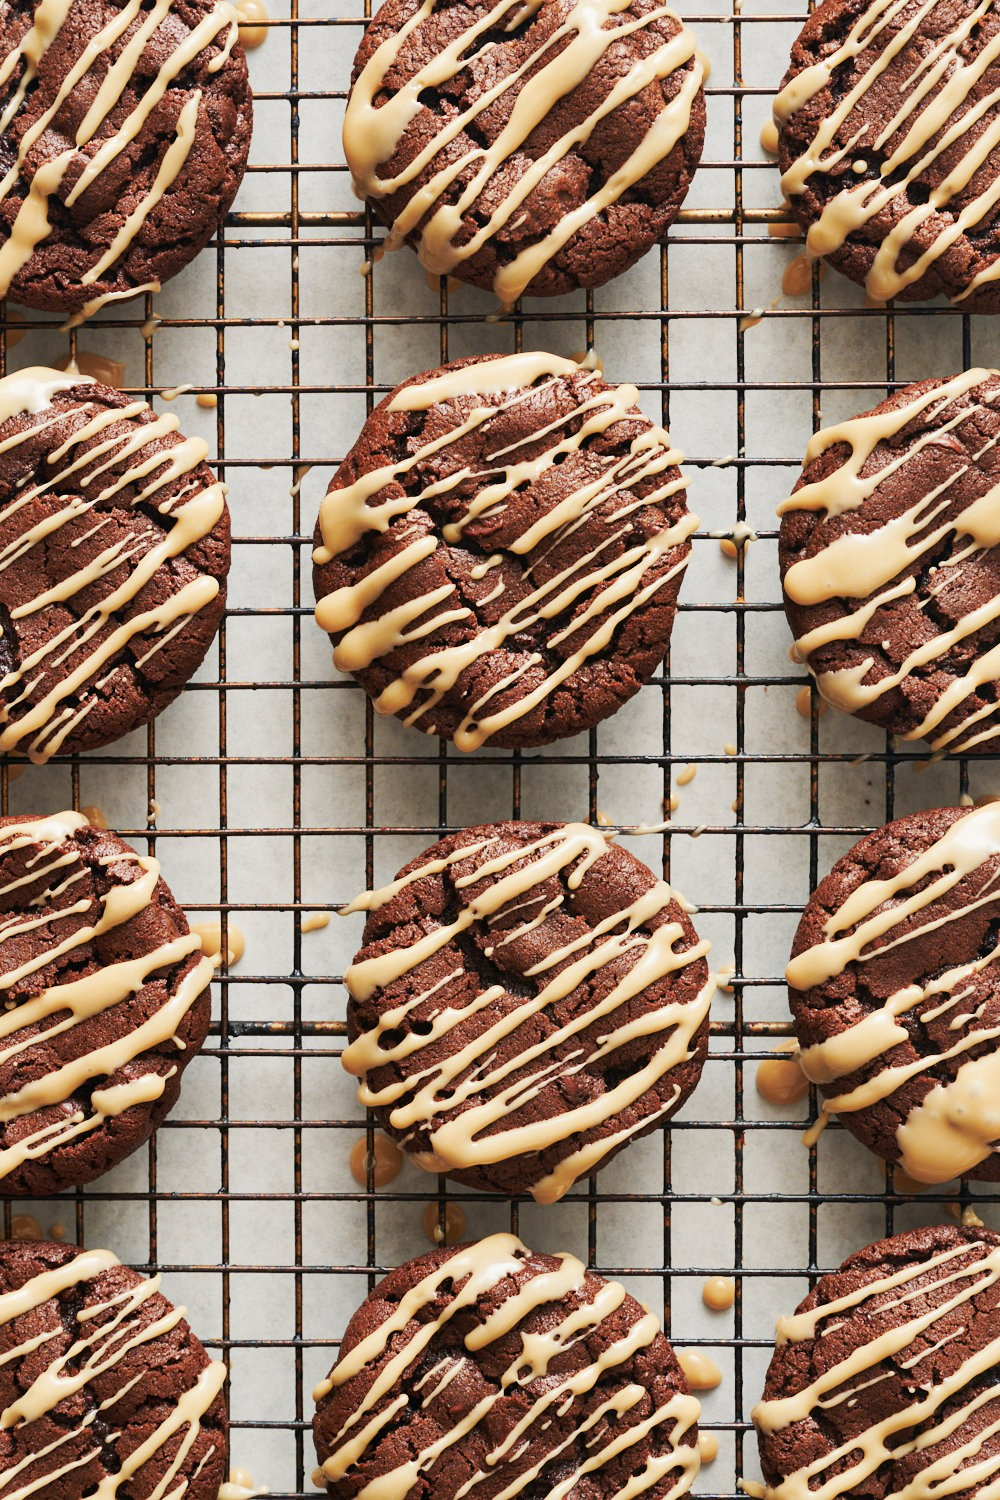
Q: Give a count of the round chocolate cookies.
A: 12